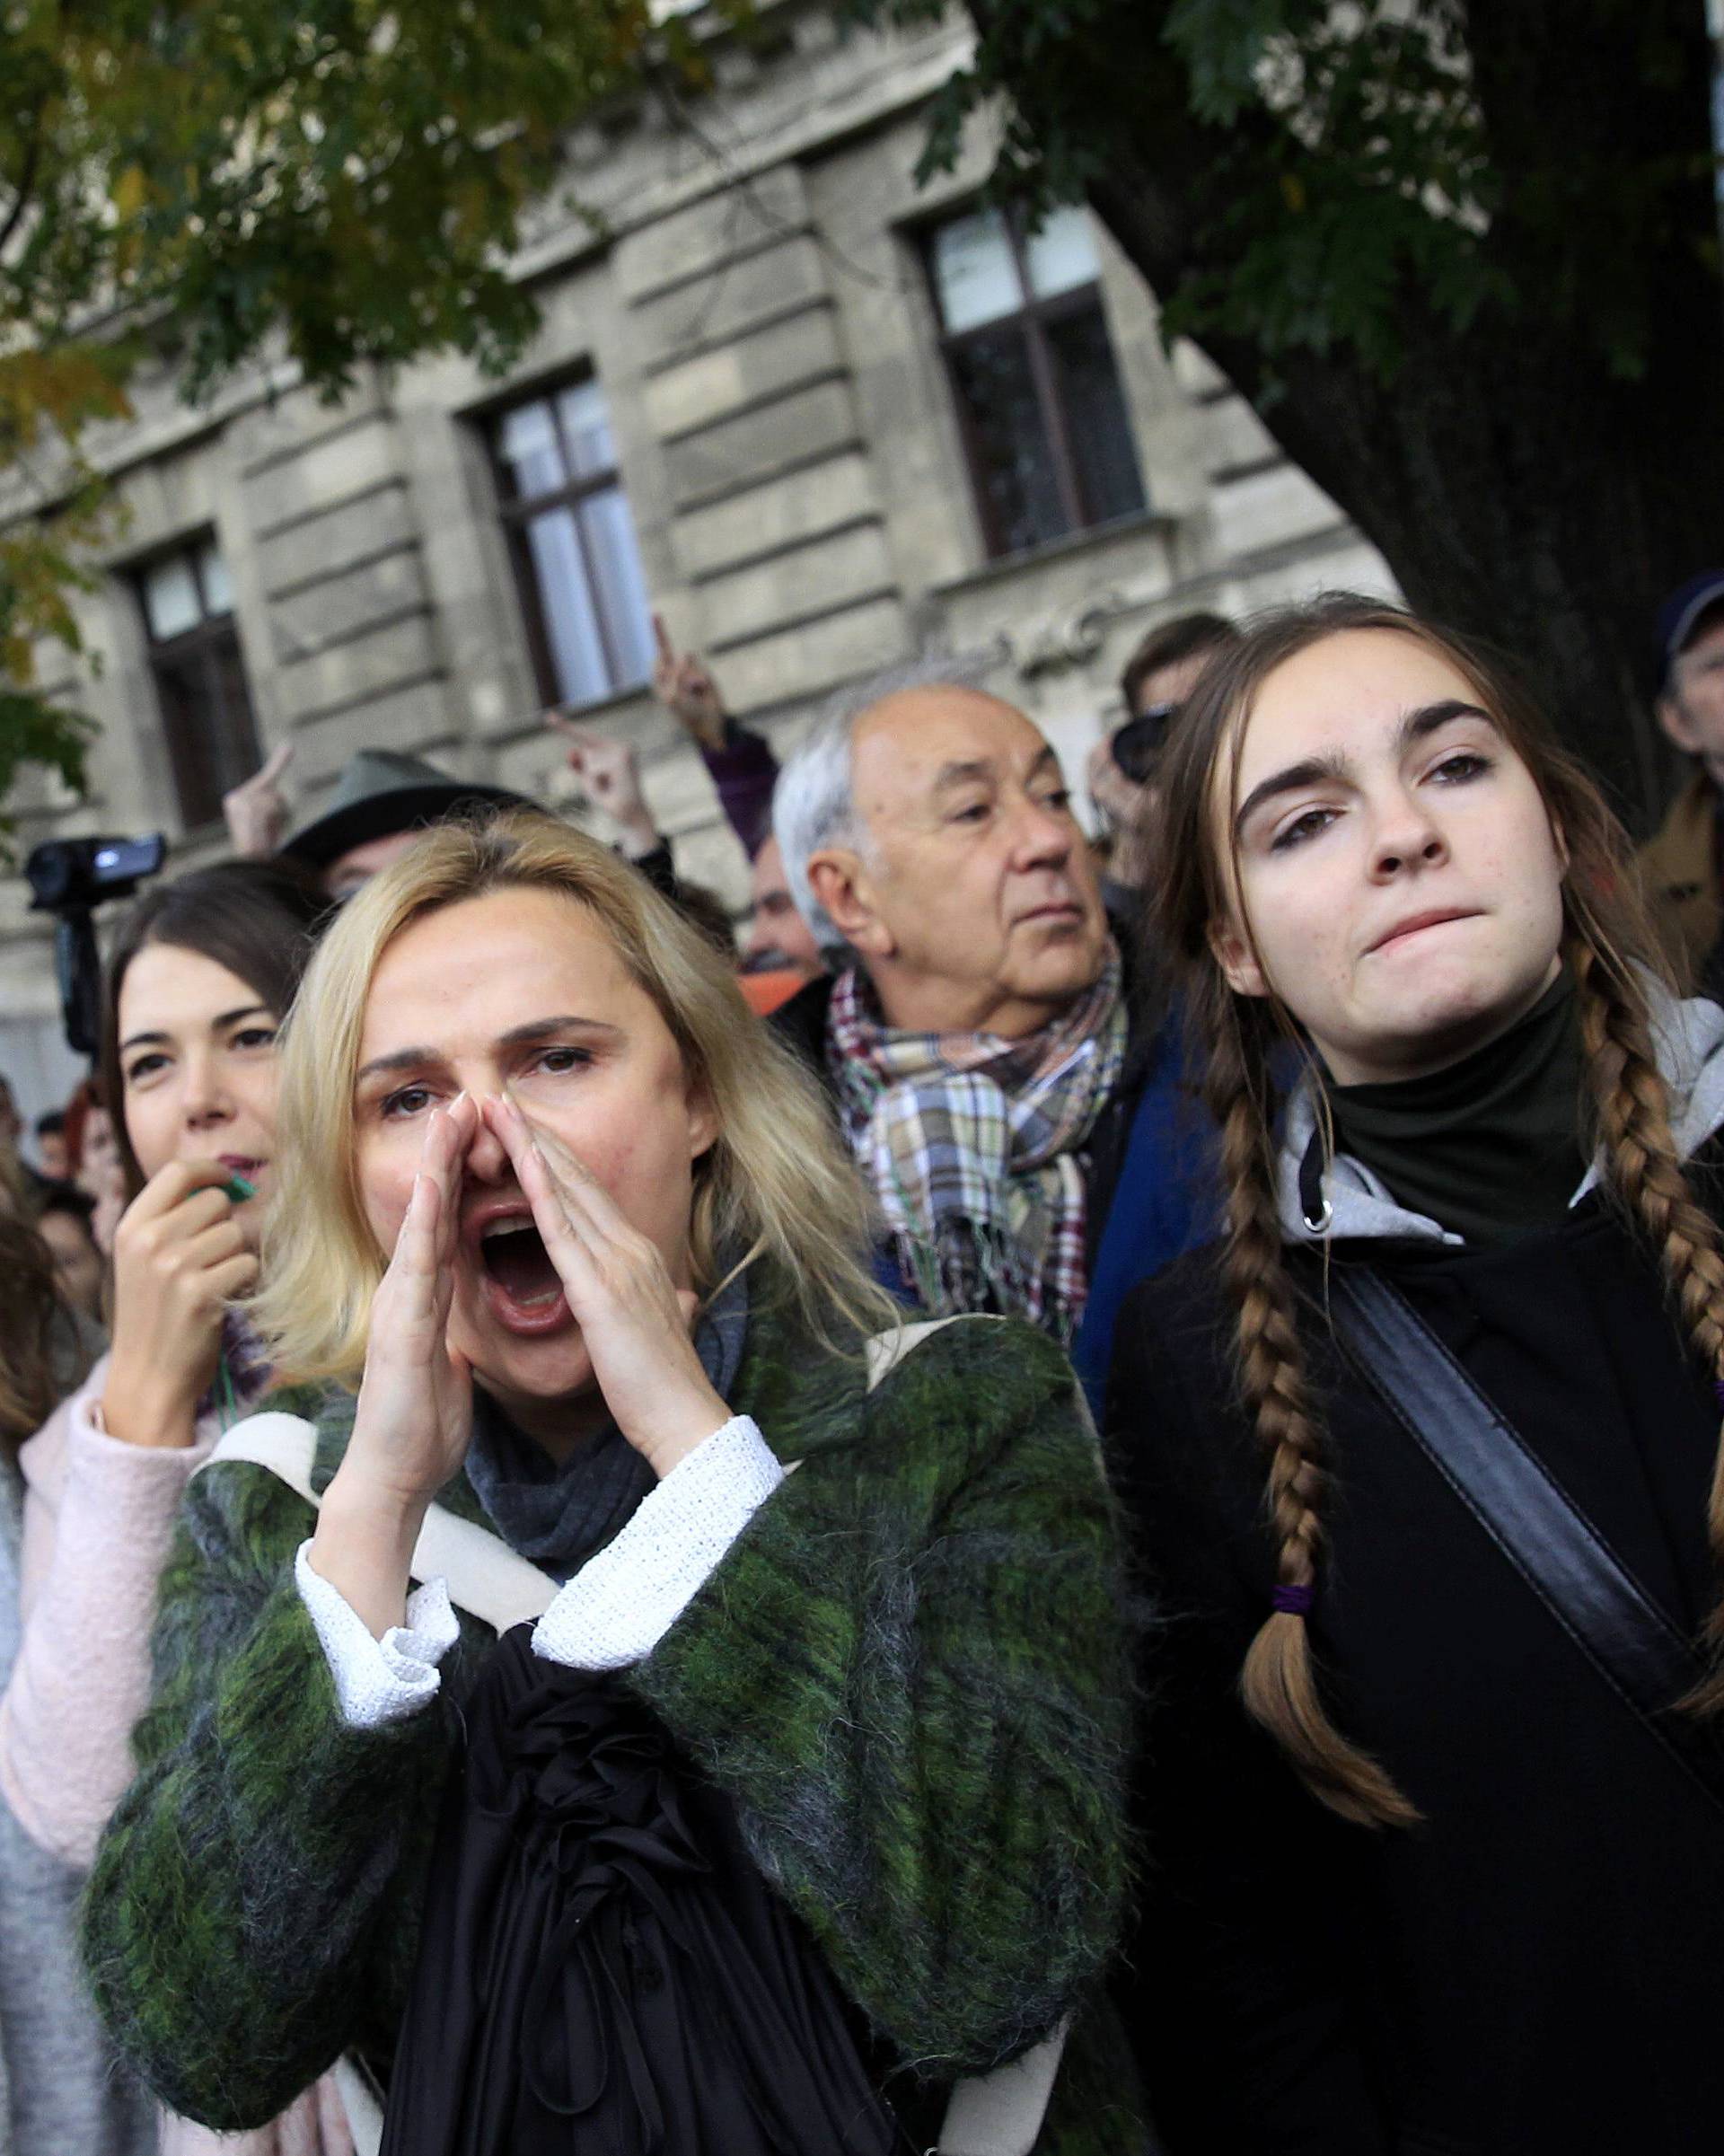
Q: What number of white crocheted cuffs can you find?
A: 2